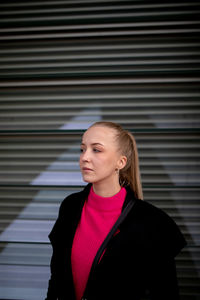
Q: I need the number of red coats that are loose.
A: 0